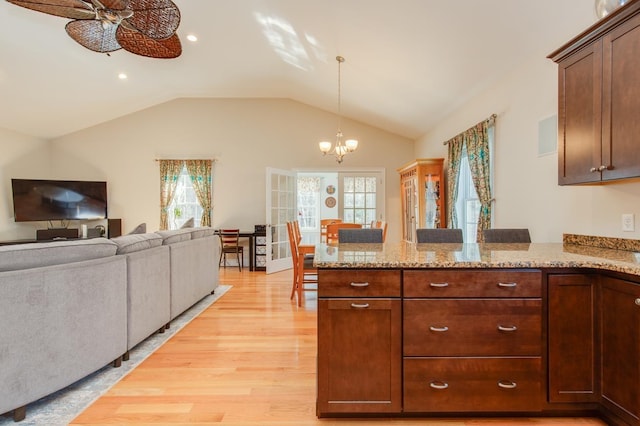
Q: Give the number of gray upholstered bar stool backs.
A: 3